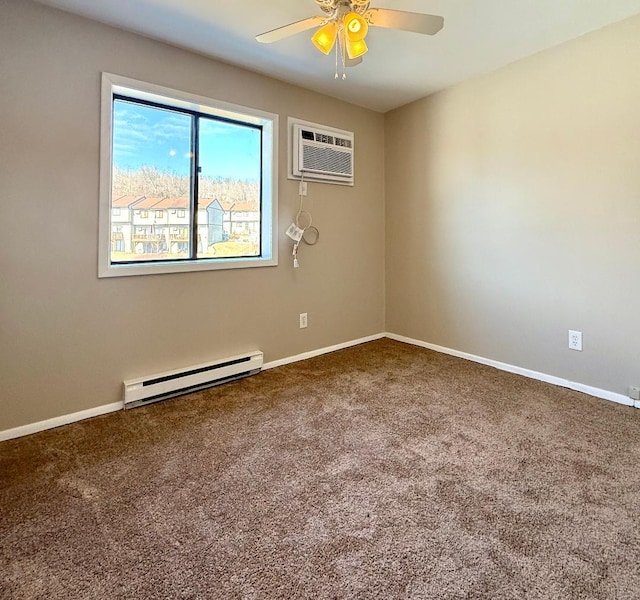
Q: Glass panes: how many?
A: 2